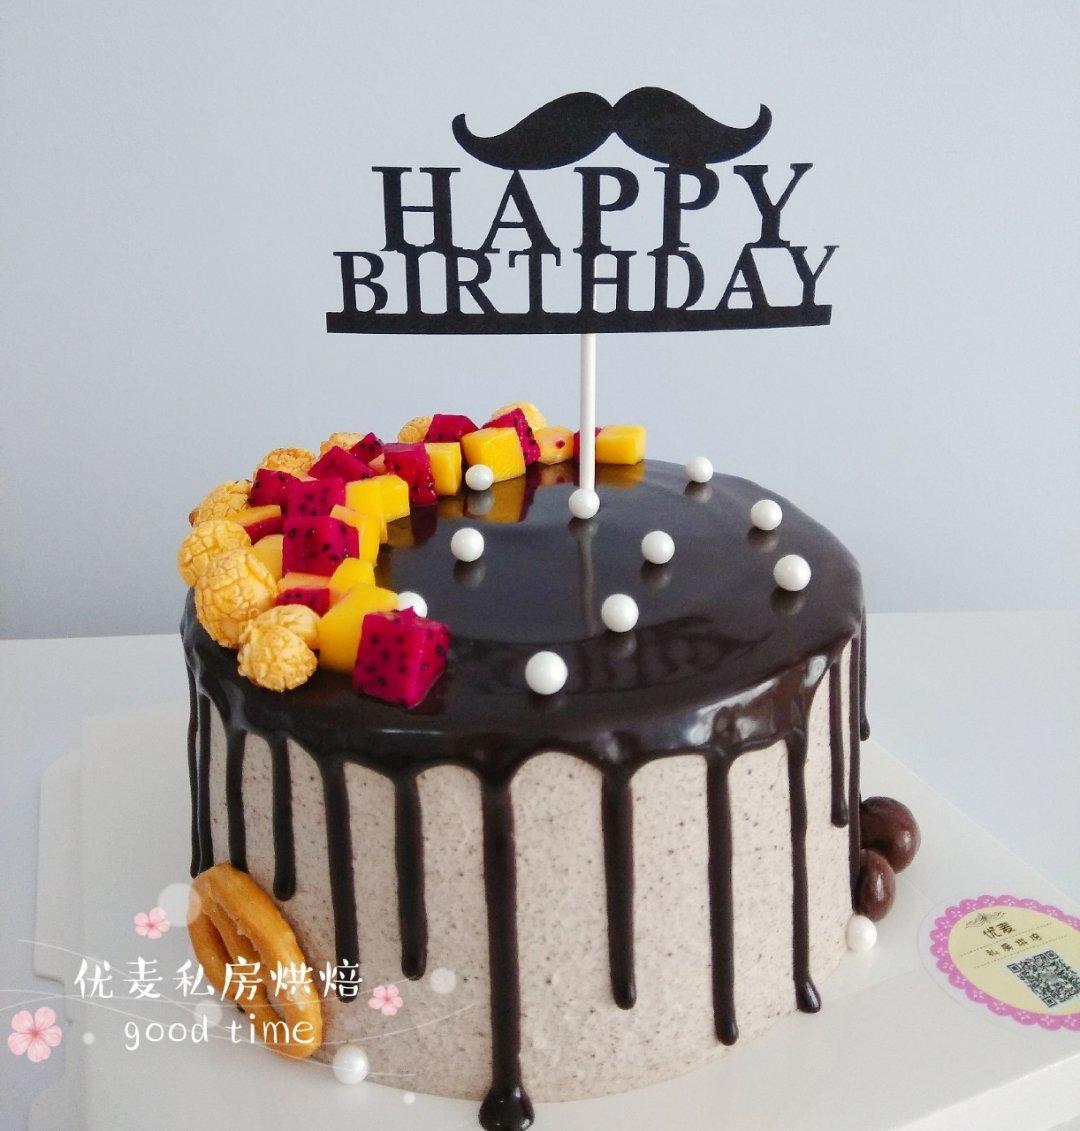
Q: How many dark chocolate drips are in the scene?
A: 13